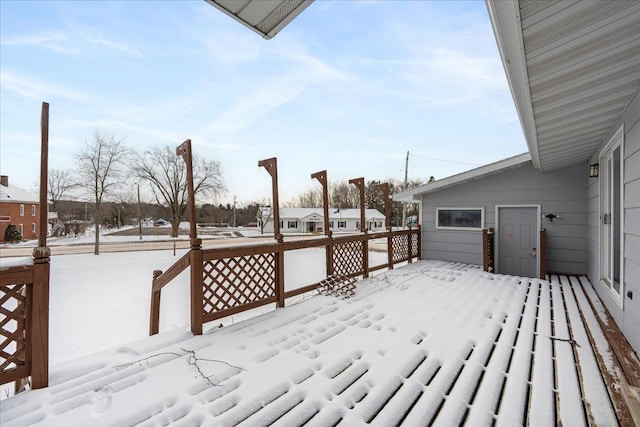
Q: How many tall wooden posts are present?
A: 6